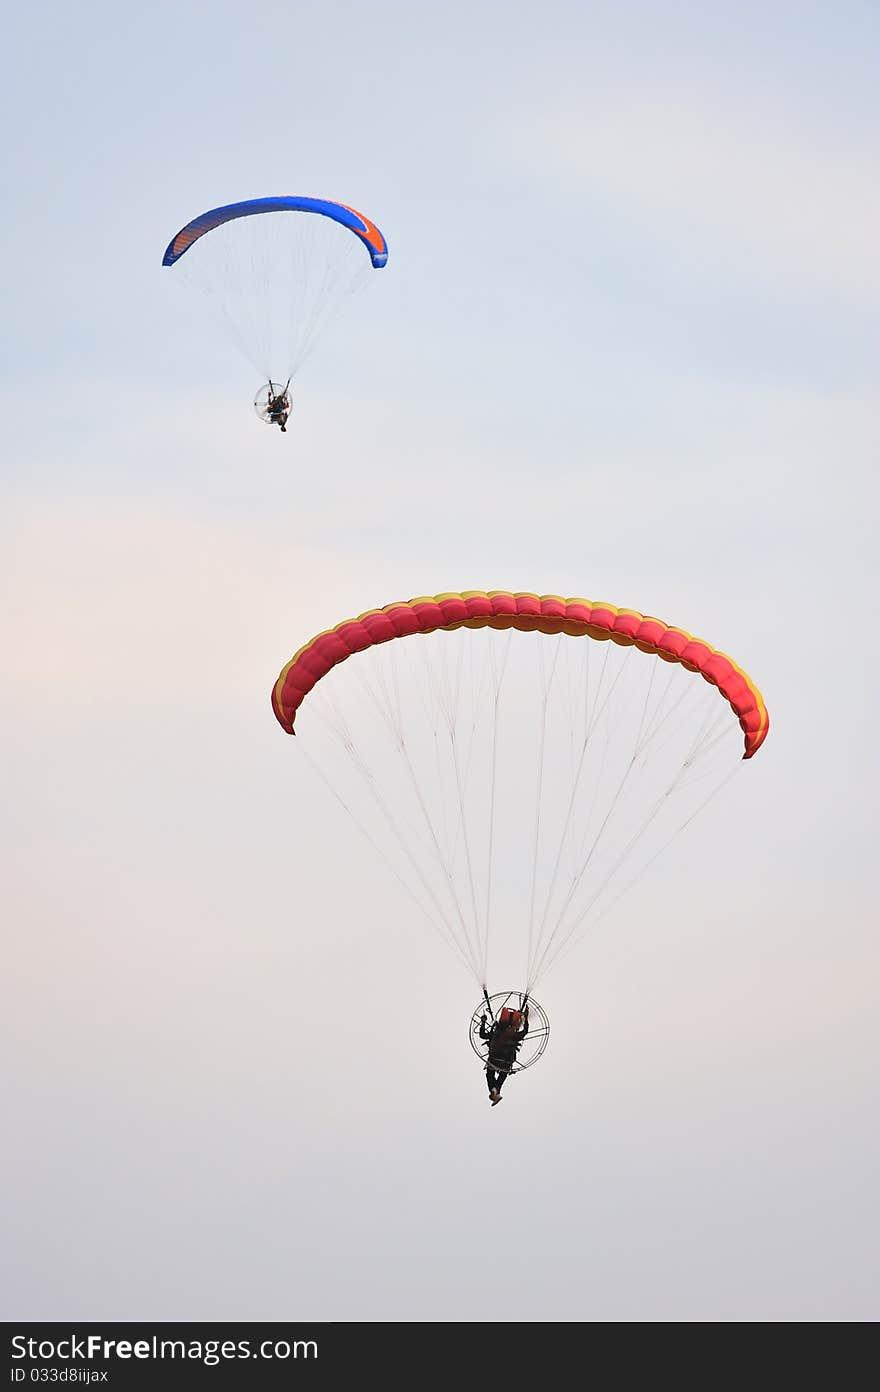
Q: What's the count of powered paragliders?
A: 2